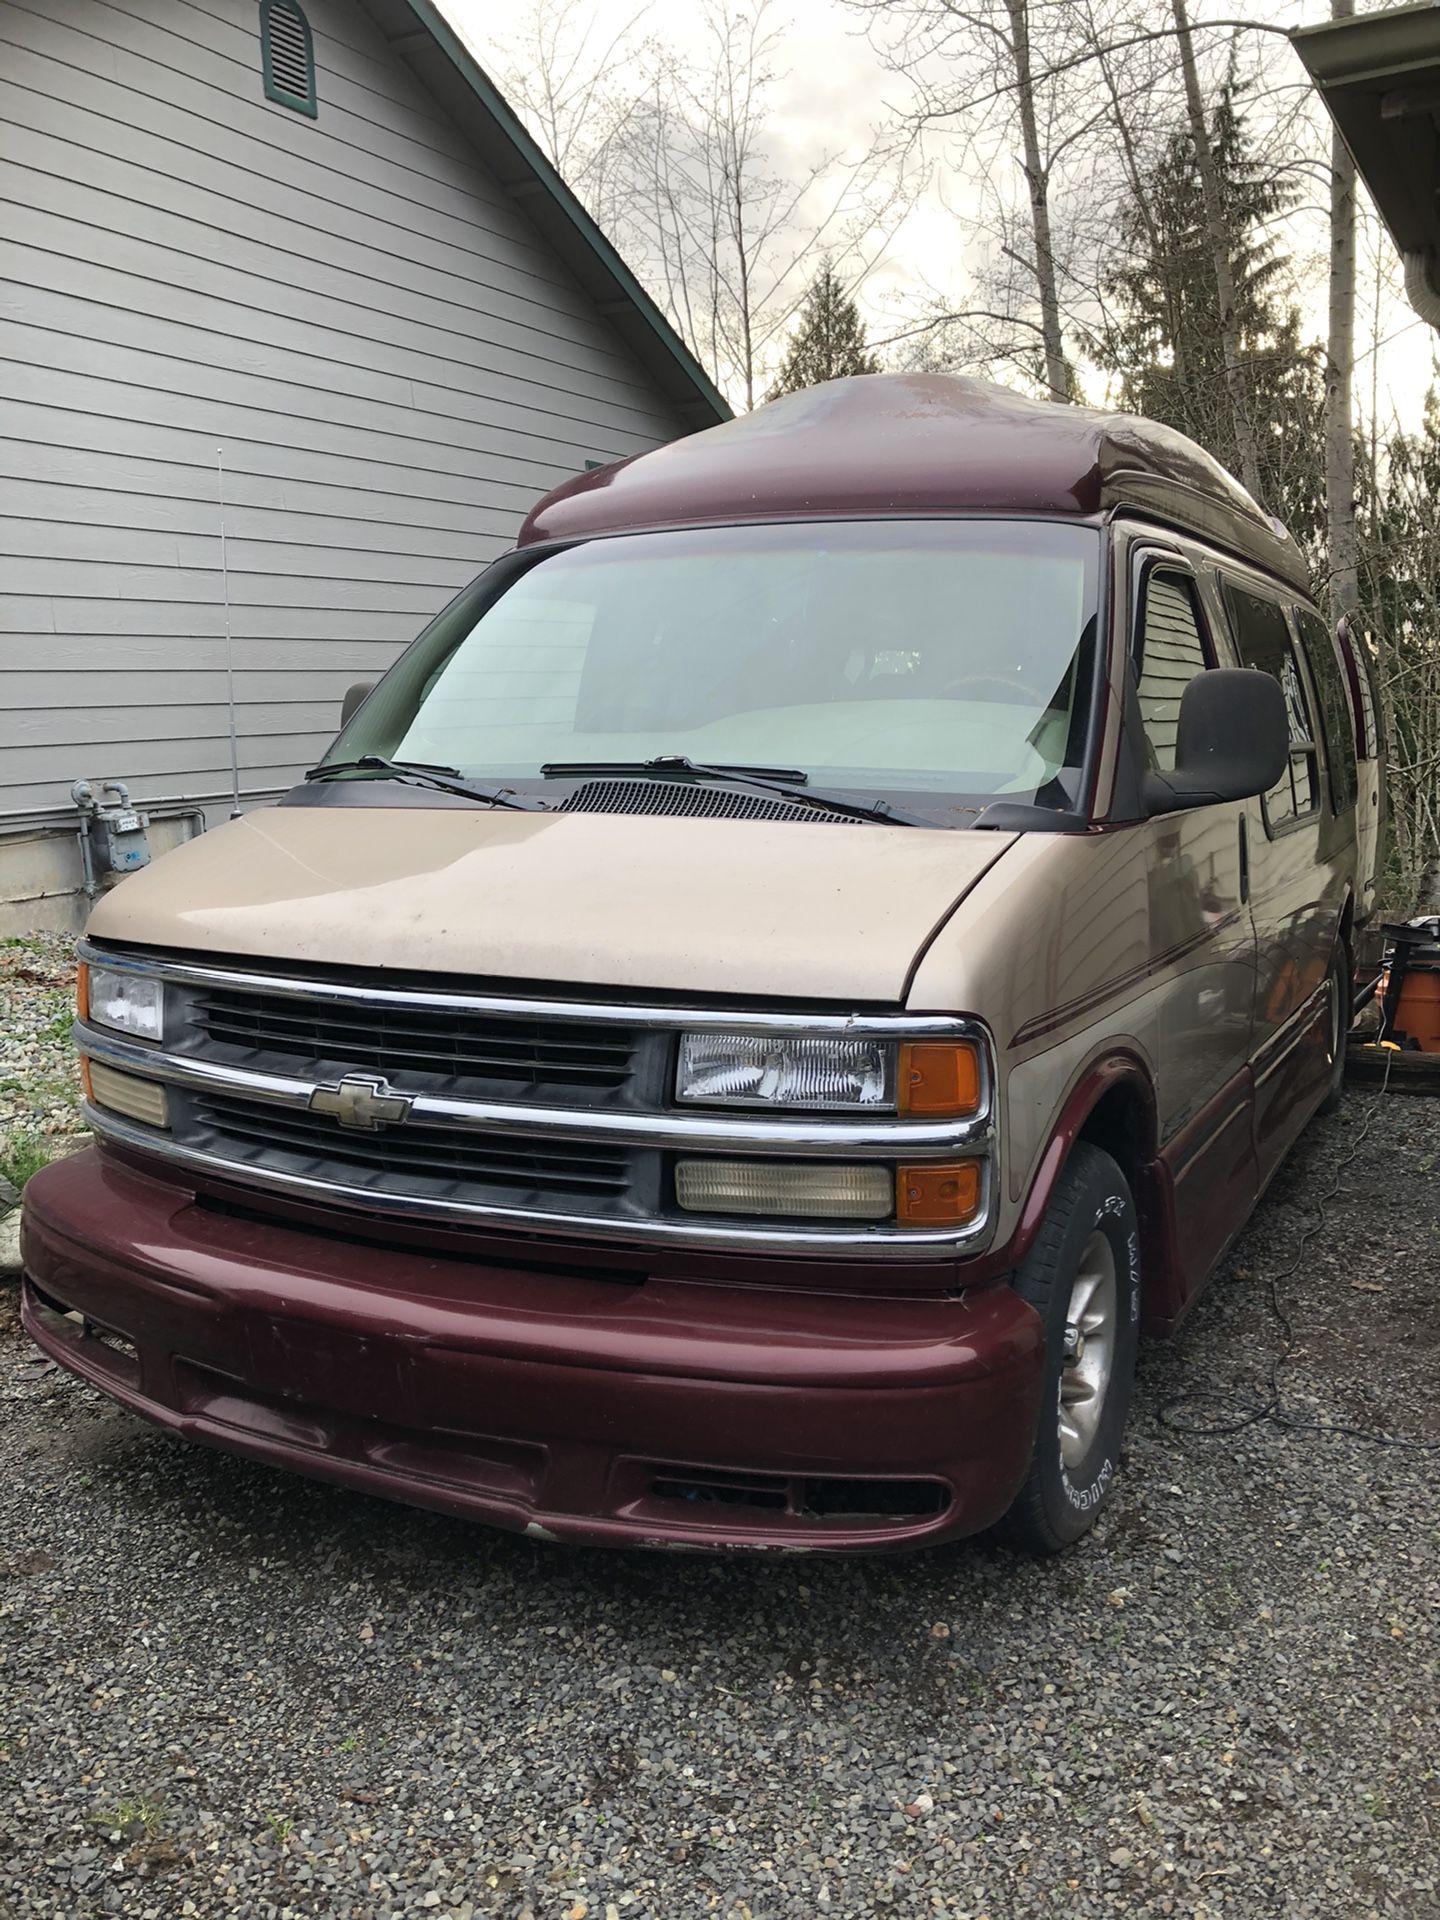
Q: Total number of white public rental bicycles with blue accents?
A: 0